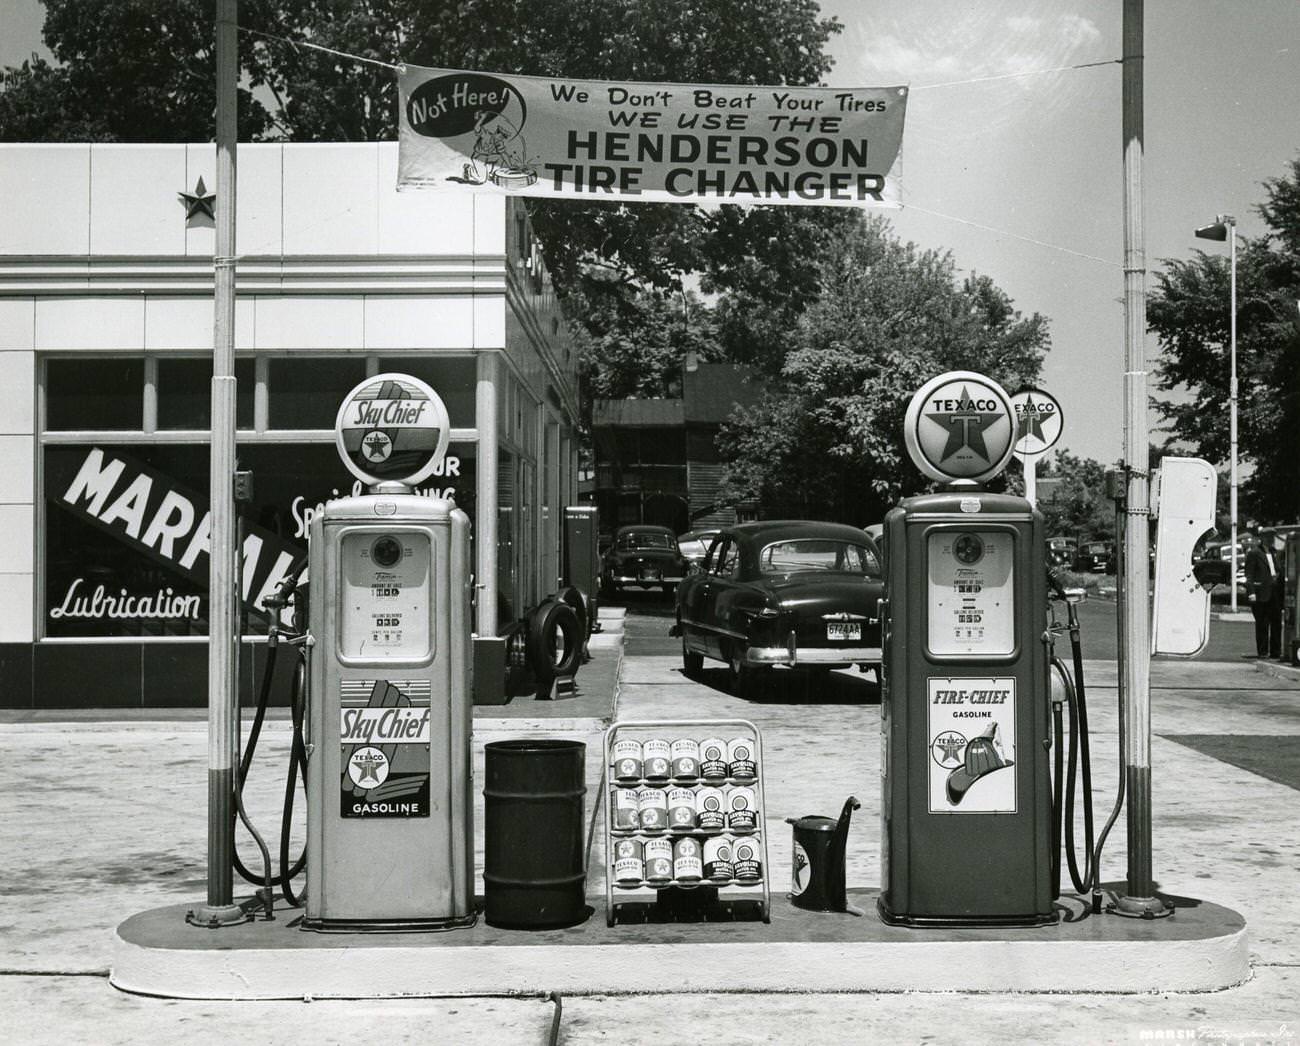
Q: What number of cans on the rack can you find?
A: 15